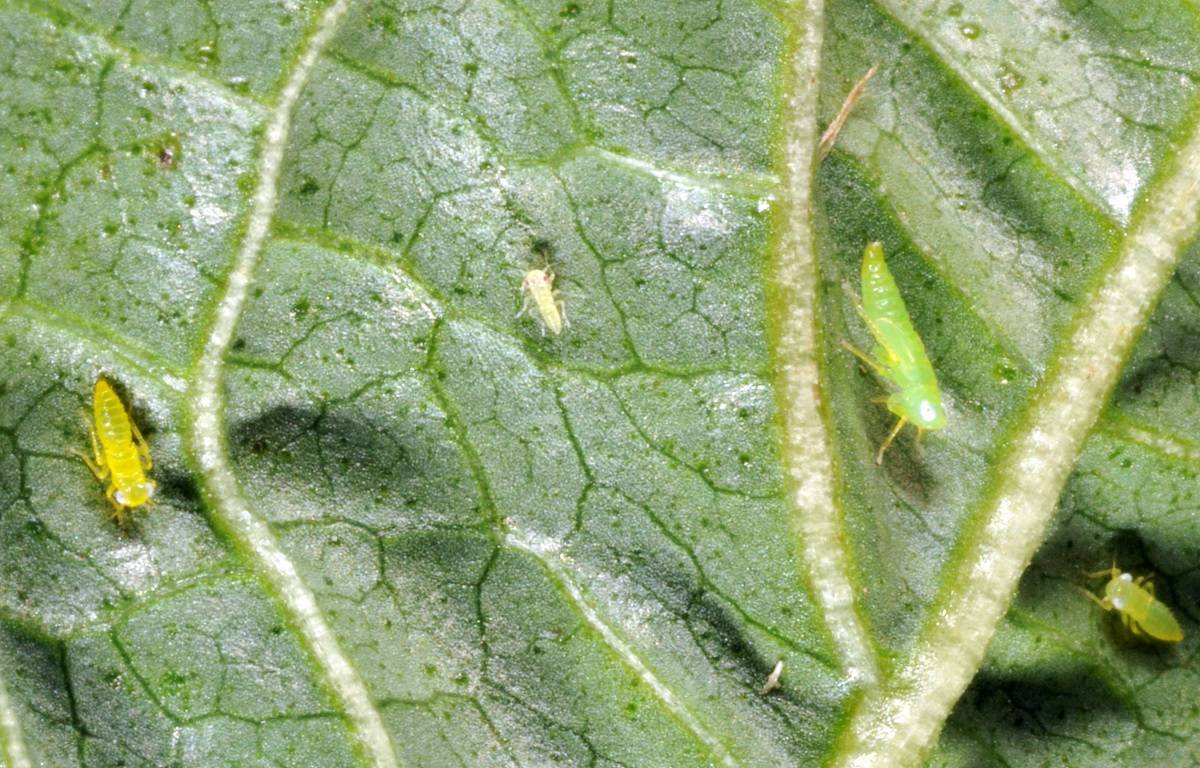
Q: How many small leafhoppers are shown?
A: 4